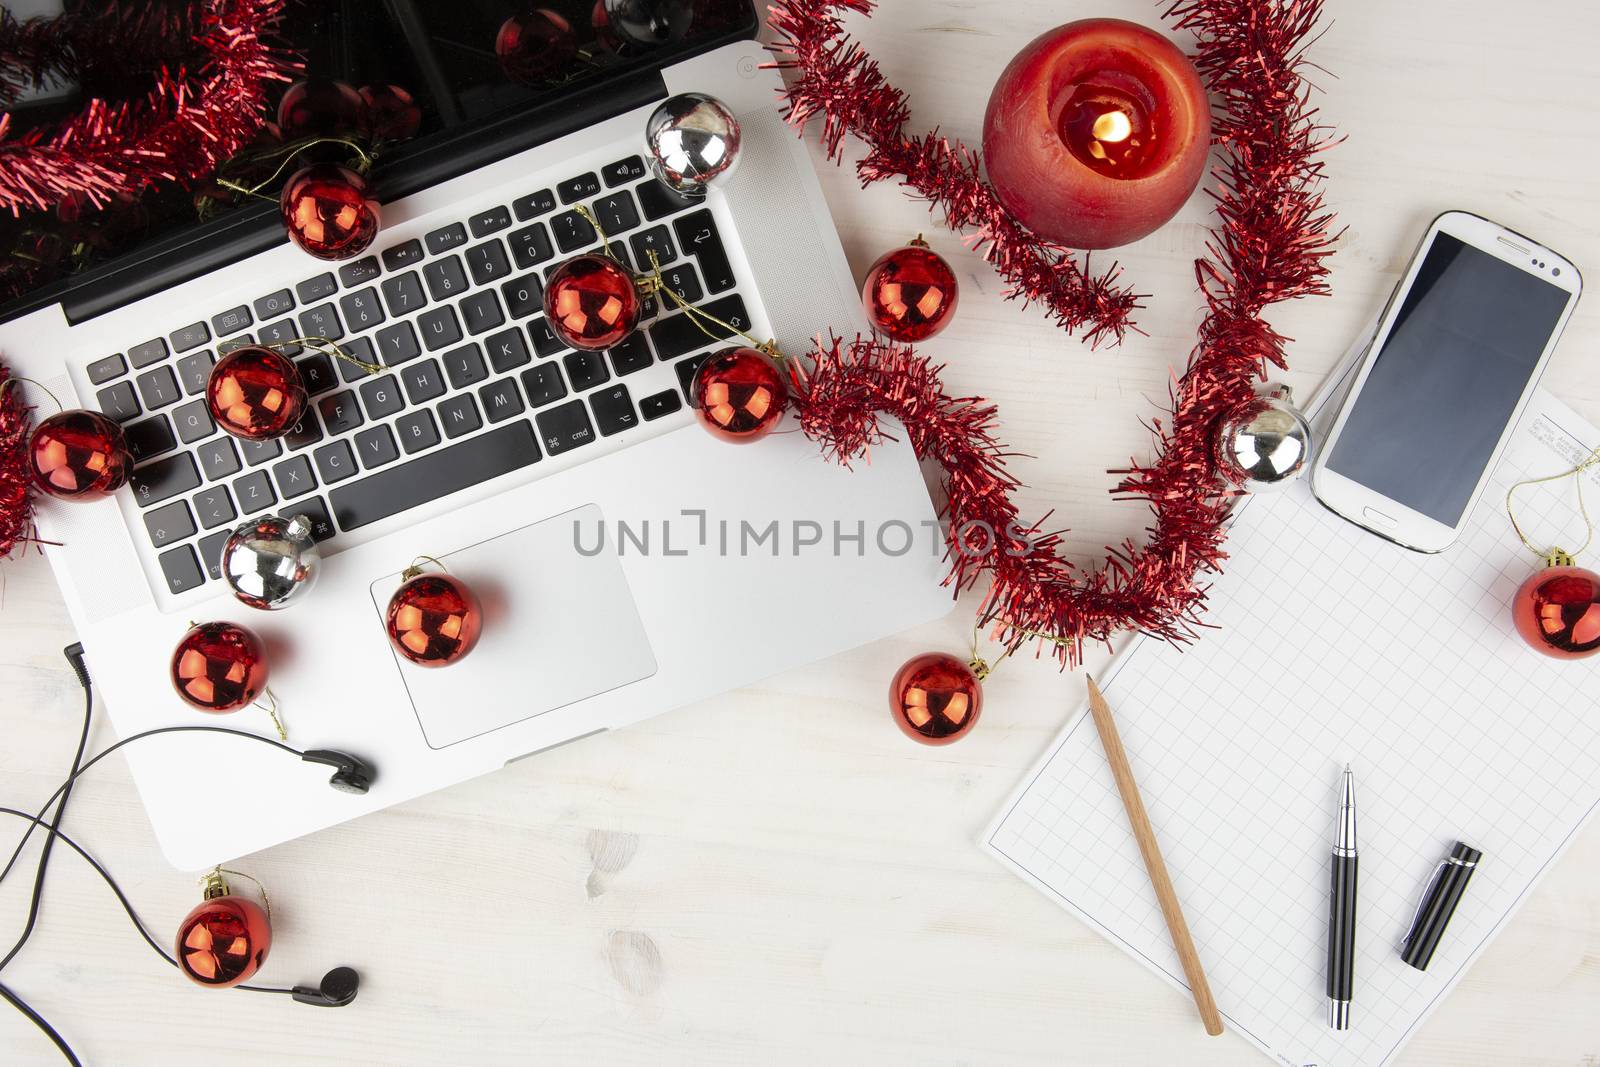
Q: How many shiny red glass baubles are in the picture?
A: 11